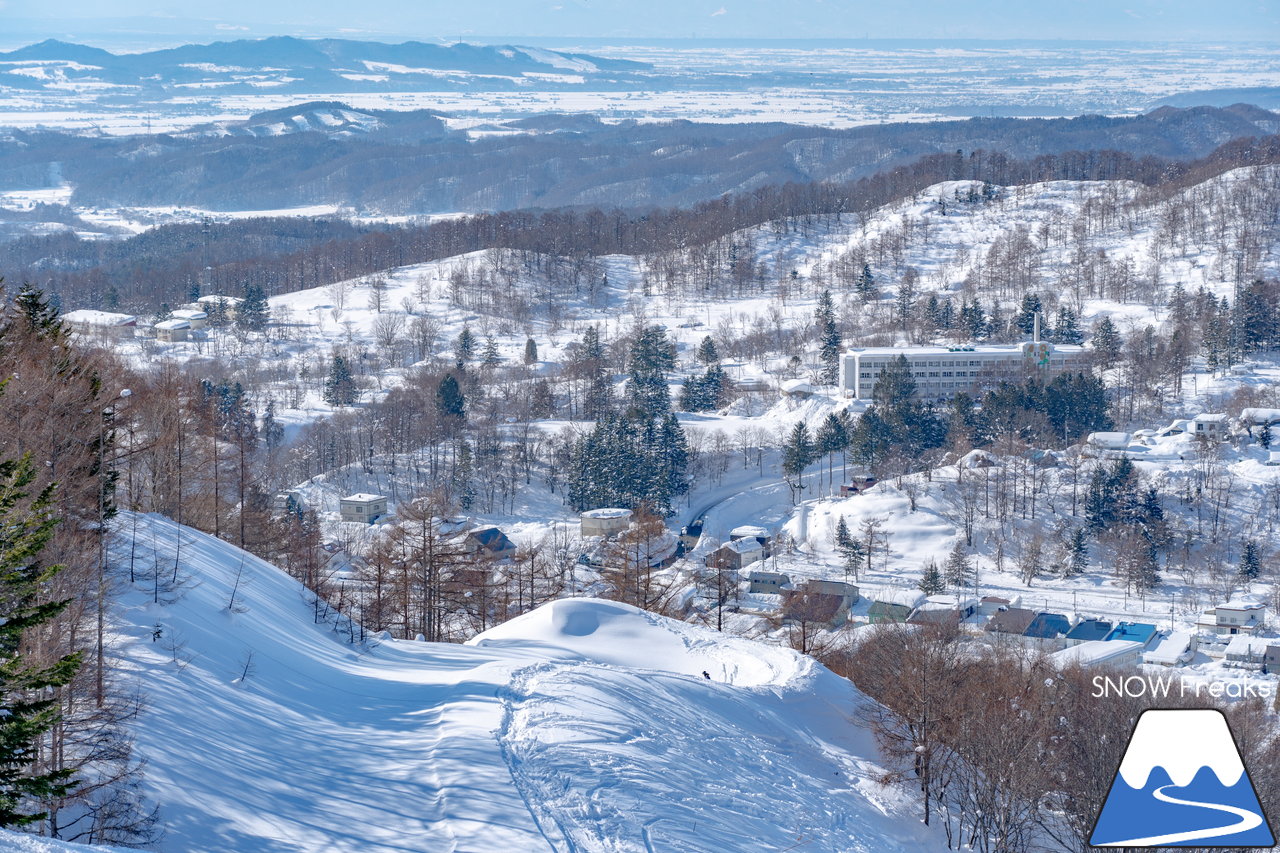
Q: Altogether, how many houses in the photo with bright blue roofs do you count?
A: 3